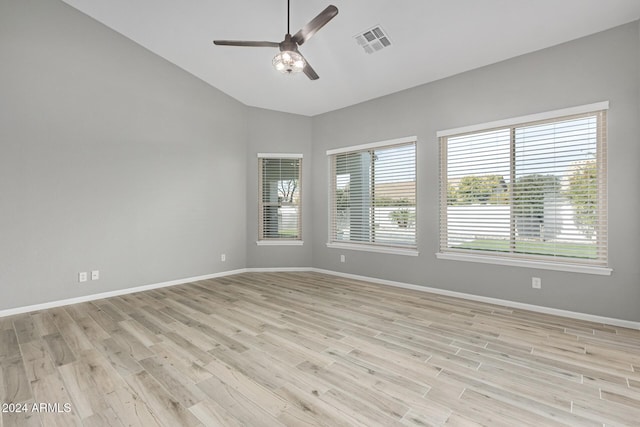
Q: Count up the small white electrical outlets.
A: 5